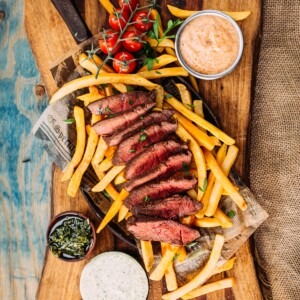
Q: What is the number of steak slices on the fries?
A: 9